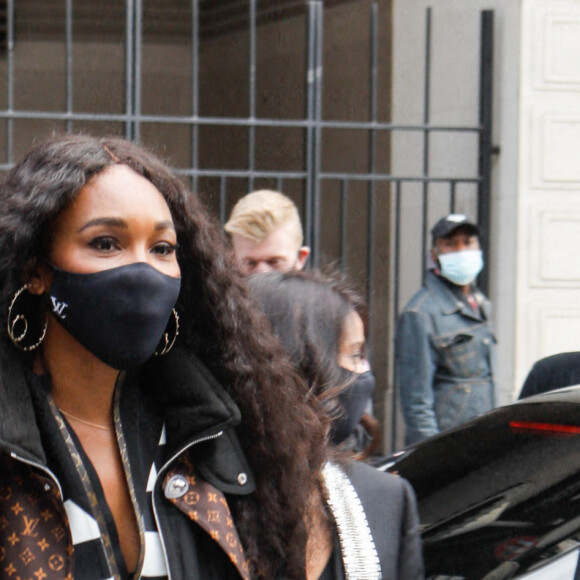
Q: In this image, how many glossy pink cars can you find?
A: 0